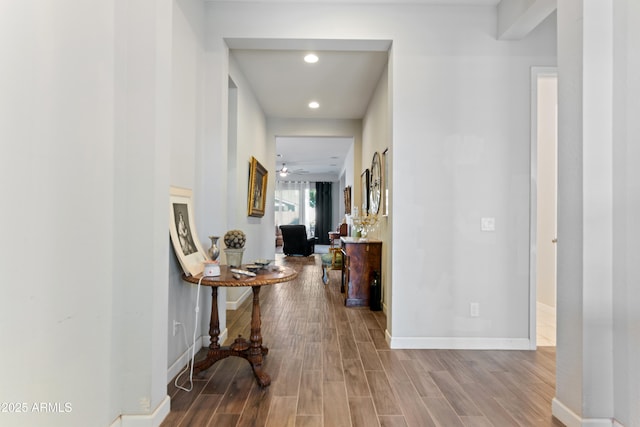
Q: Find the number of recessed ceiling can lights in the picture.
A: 2